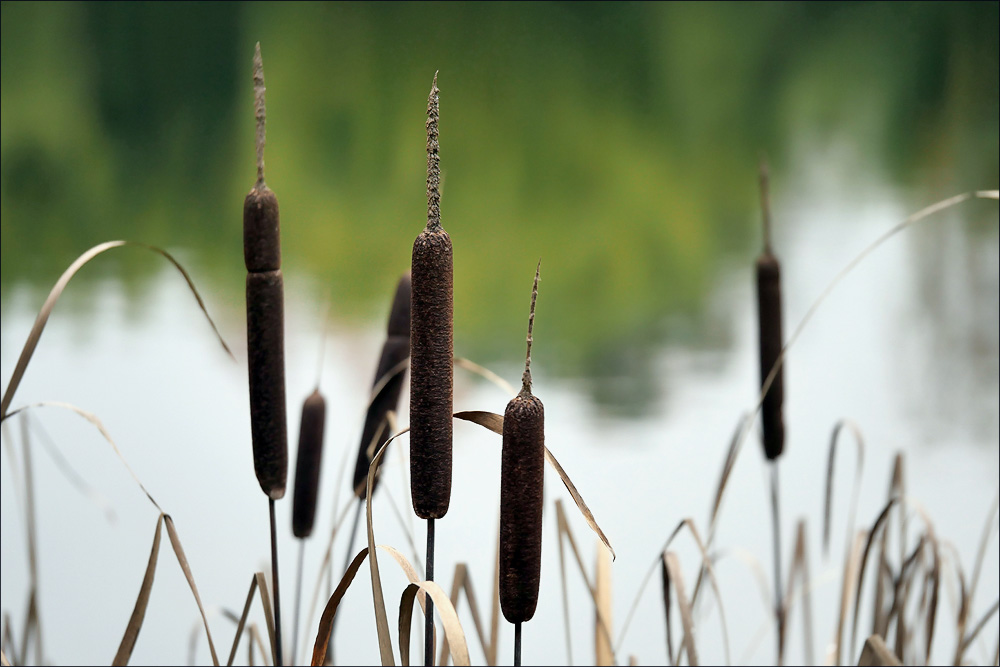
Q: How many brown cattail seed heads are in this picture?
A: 6